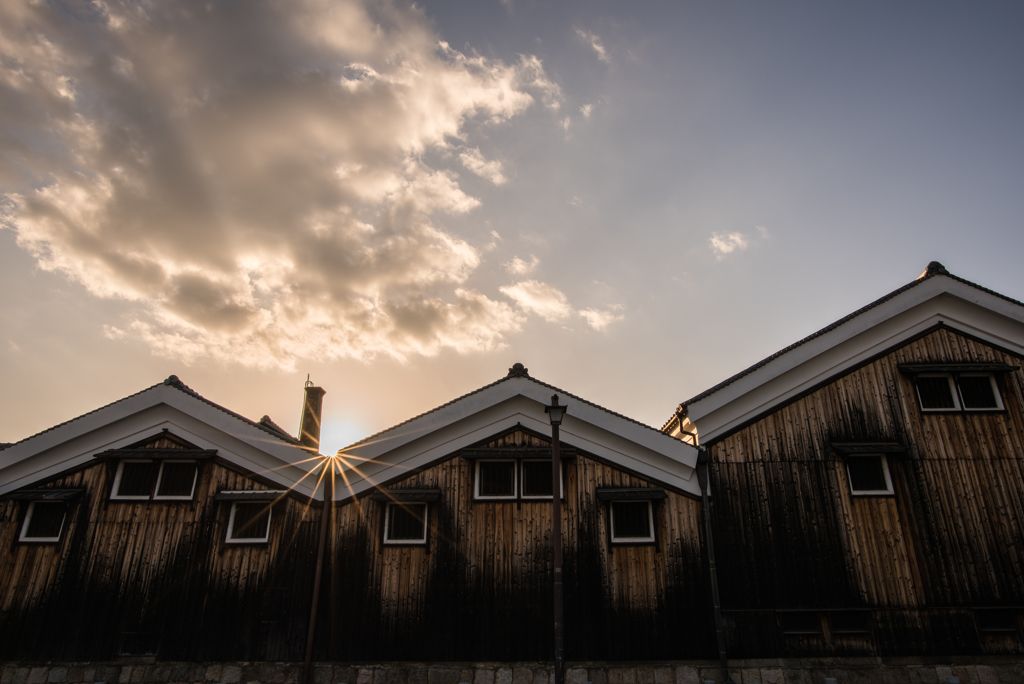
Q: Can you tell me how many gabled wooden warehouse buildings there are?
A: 3